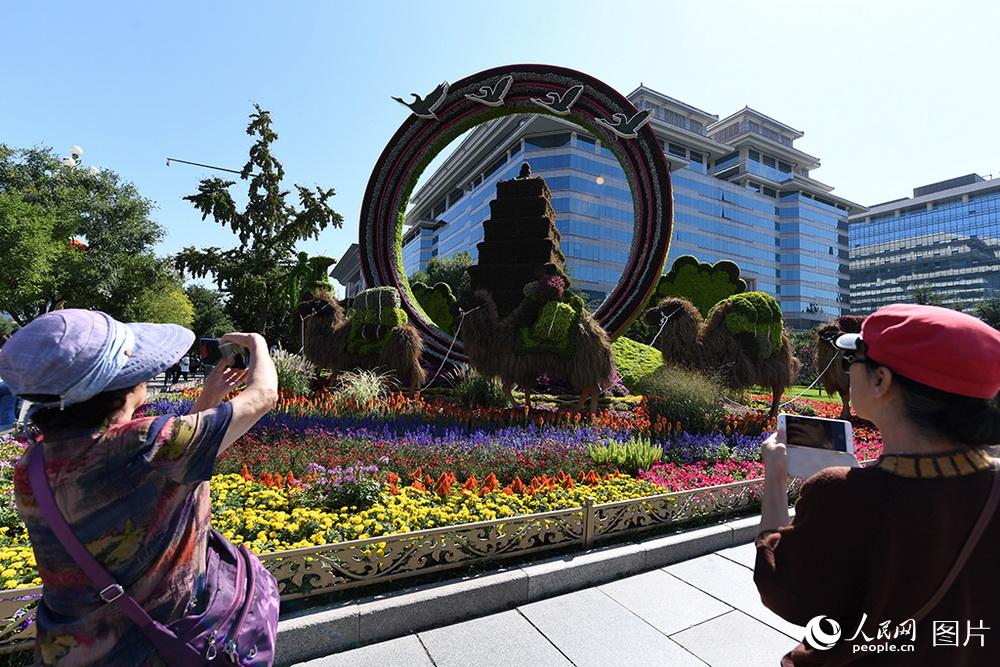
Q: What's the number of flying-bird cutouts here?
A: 4